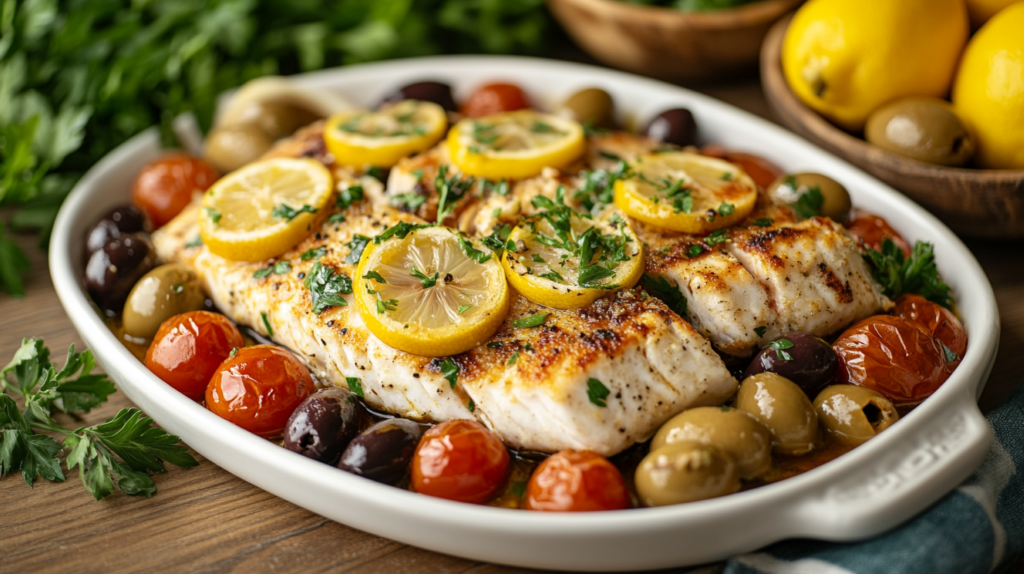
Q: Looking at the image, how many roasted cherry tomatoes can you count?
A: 10